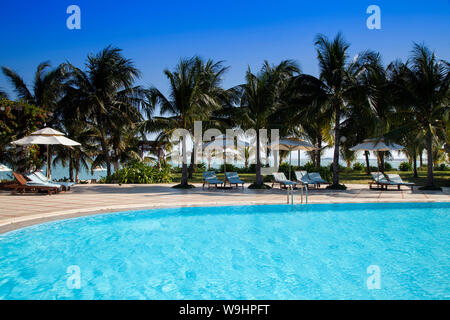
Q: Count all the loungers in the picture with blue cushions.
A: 9